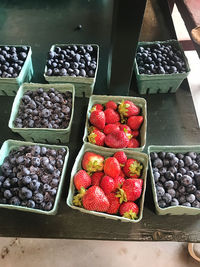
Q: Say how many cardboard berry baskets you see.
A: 8